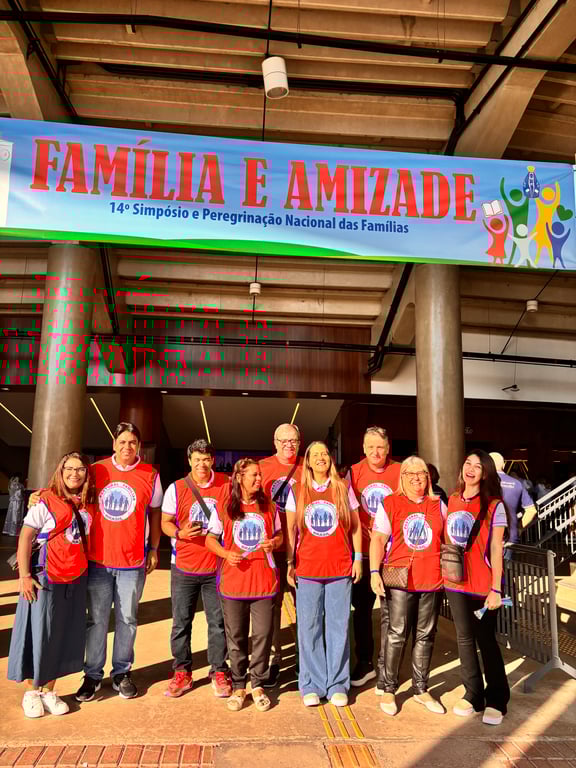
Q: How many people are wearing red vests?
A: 9